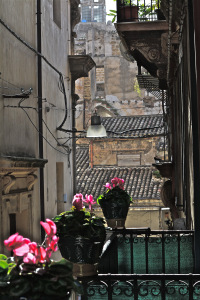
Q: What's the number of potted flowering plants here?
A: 3